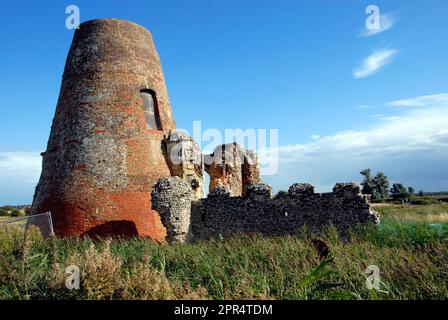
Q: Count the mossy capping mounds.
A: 4